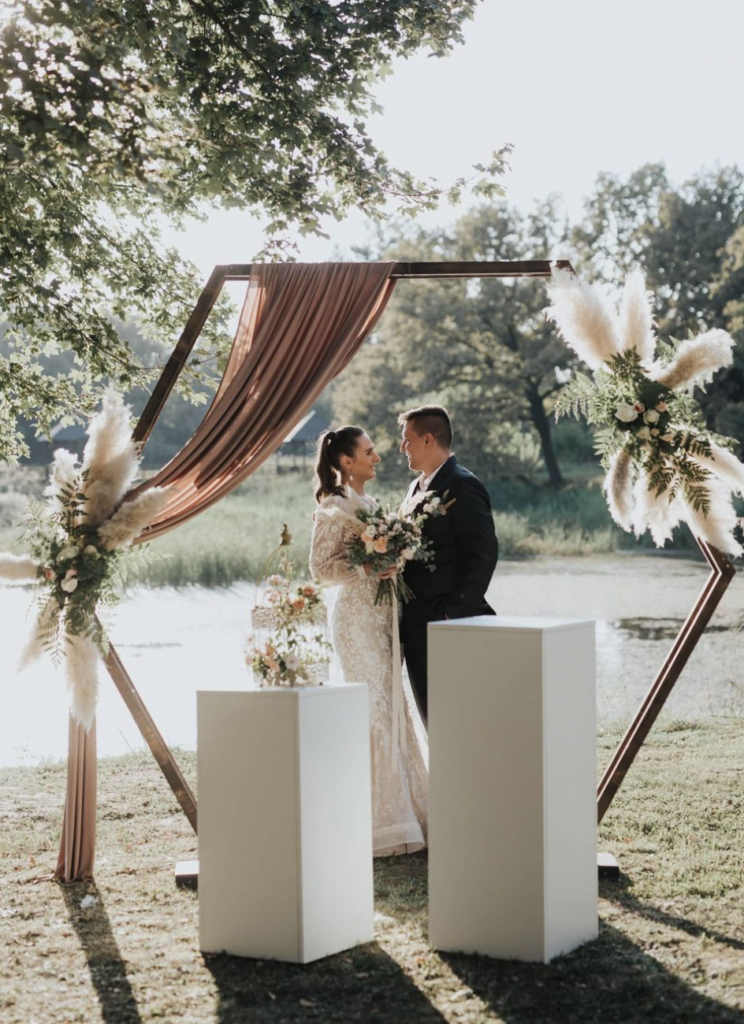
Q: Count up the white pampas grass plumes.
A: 13